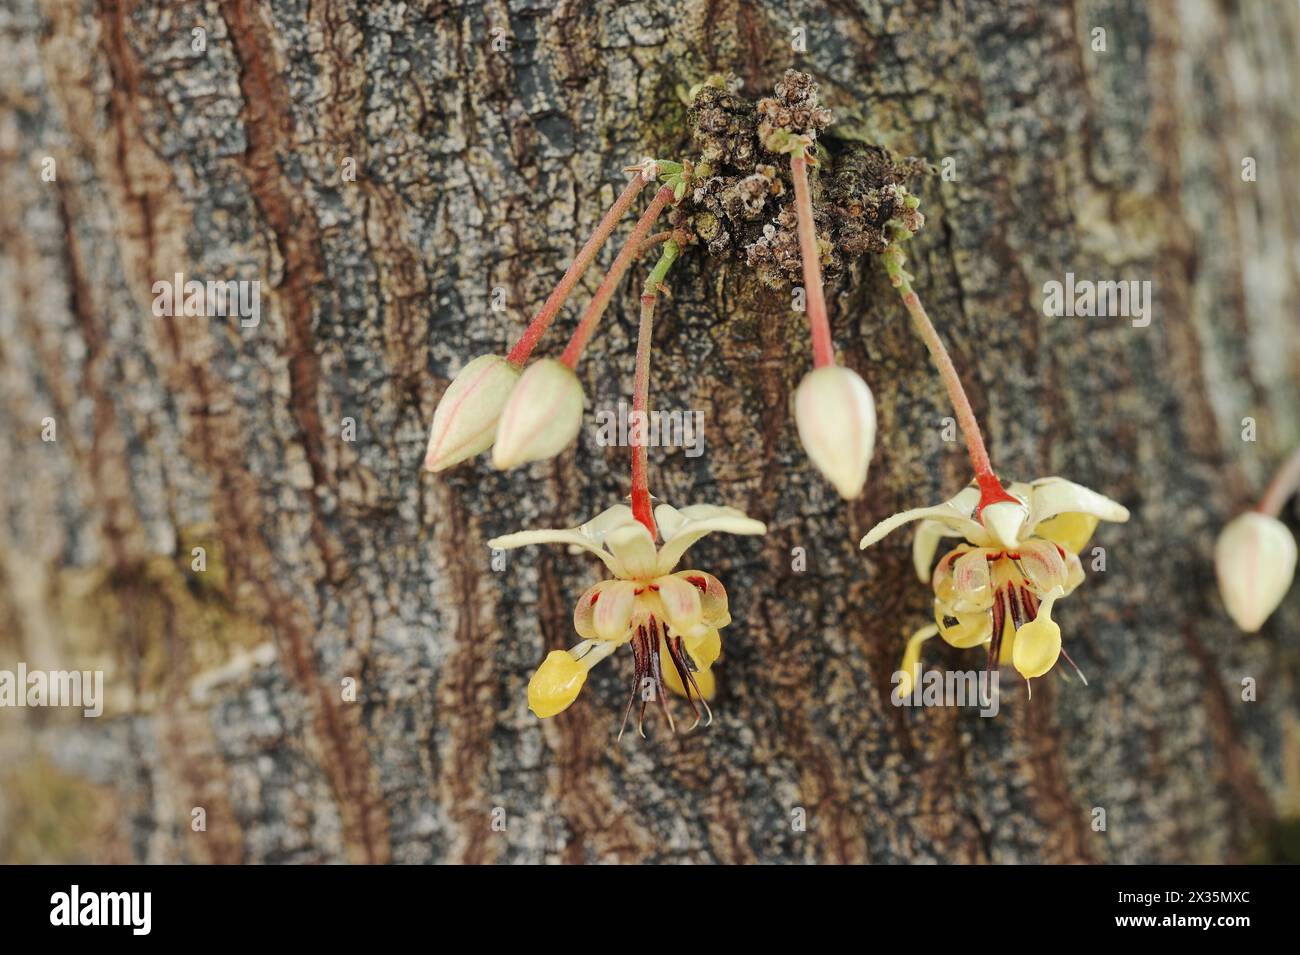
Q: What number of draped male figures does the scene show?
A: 0